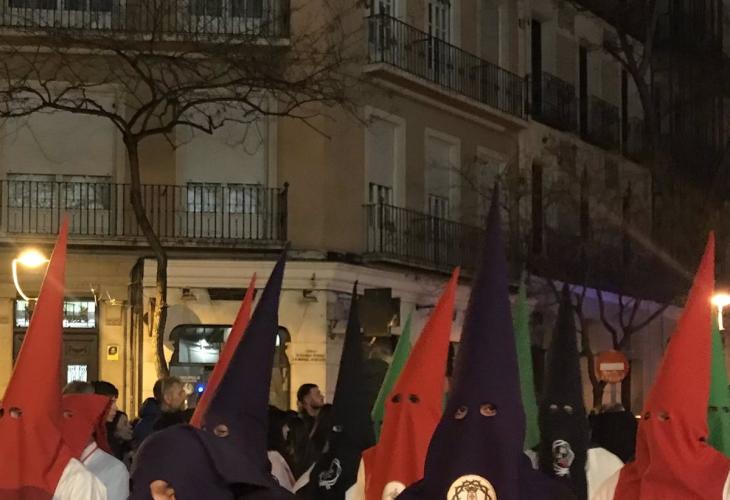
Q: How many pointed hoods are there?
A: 11